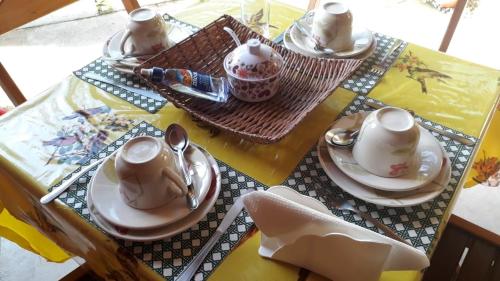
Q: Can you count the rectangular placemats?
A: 4